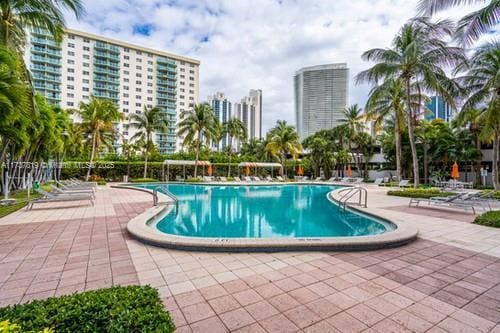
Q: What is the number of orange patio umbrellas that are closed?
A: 5